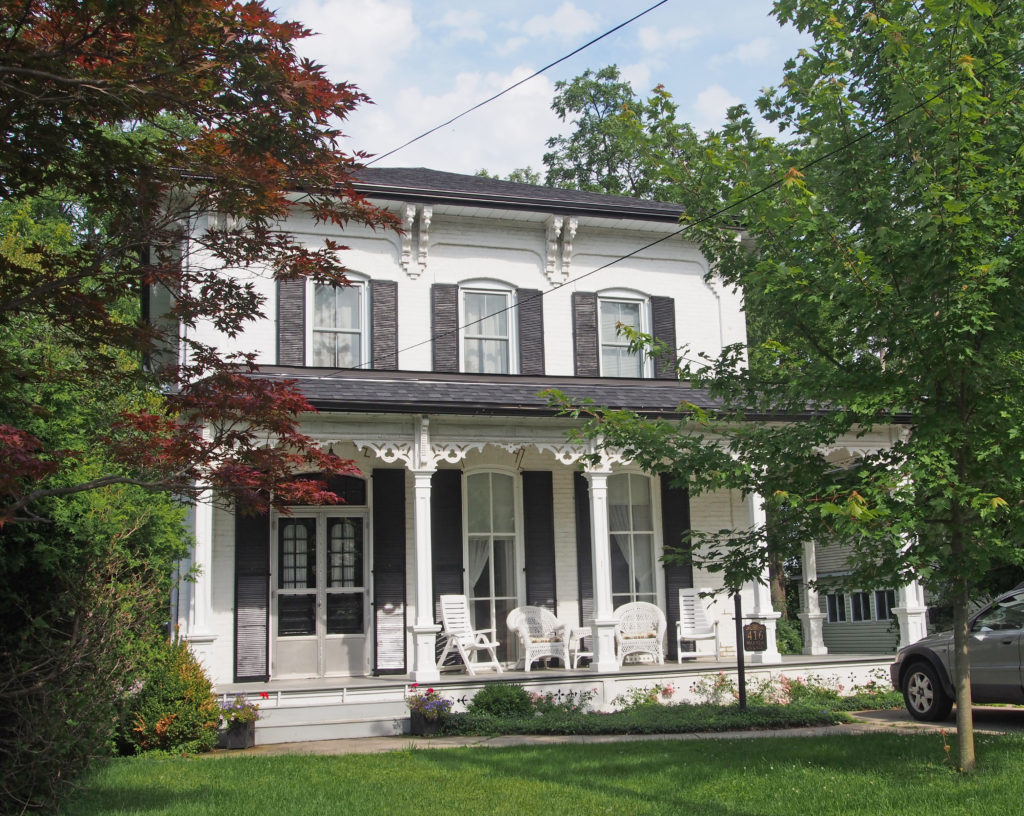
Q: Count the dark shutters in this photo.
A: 12